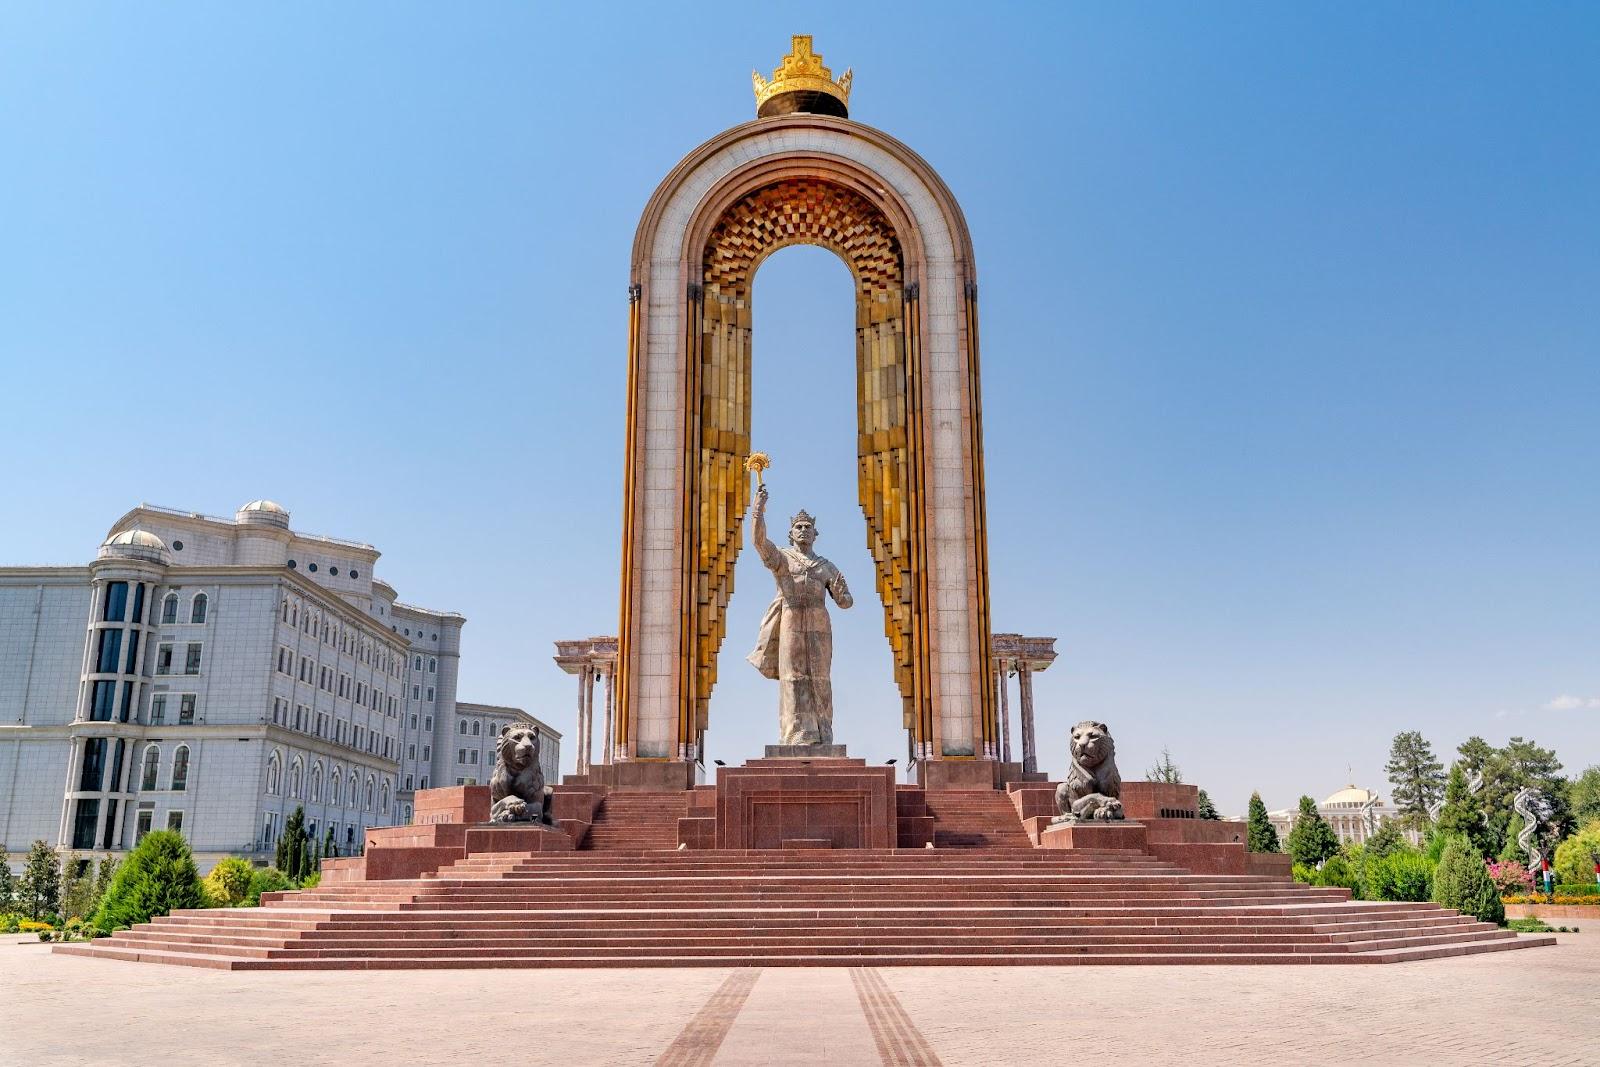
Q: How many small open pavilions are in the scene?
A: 2